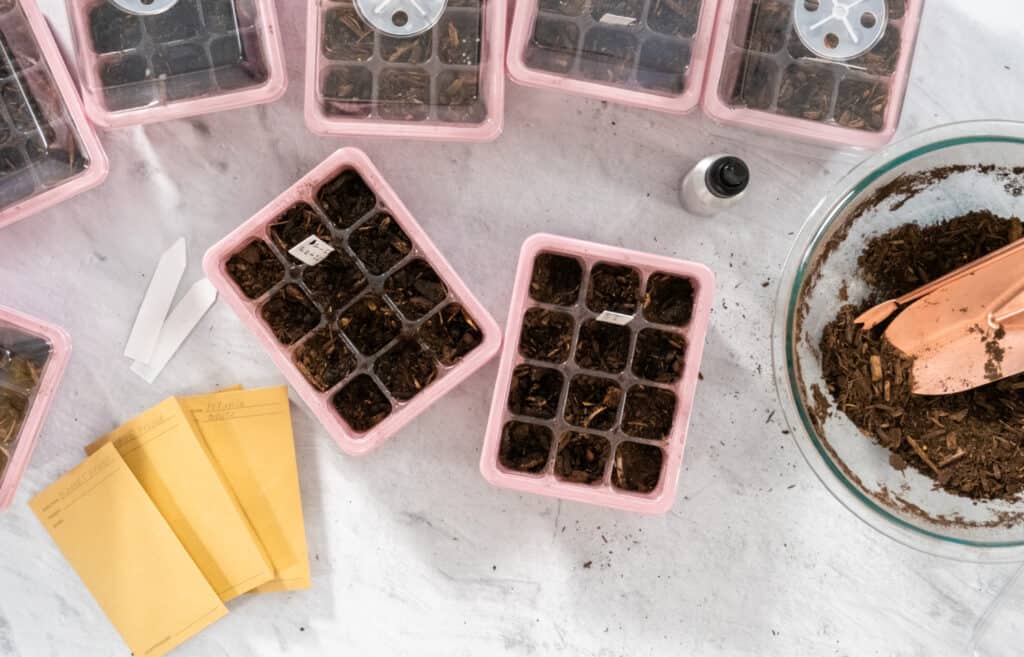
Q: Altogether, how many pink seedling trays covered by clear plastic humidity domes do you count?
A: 6